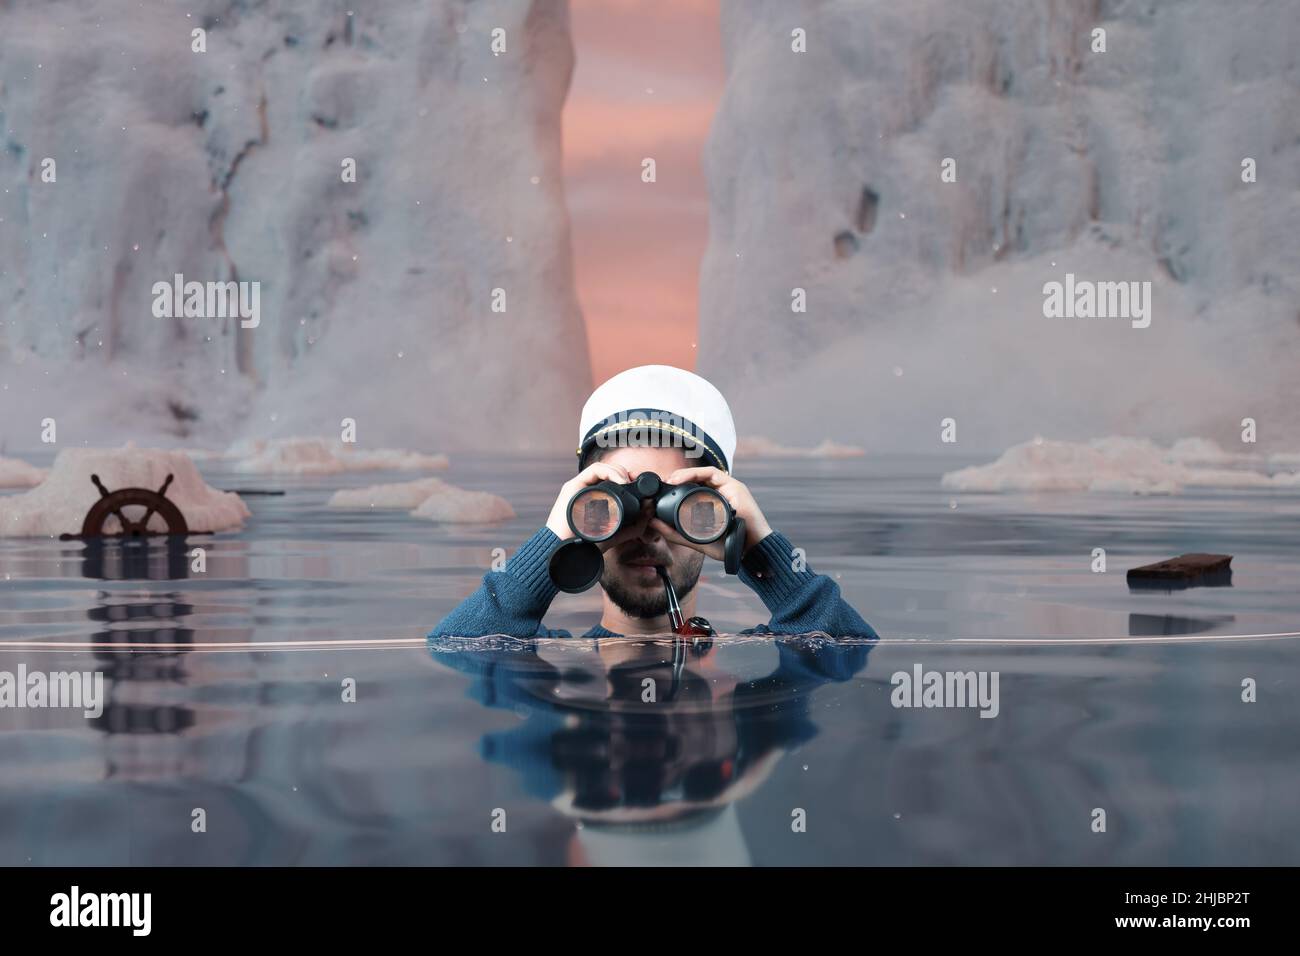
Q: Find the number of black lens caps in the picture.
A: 2